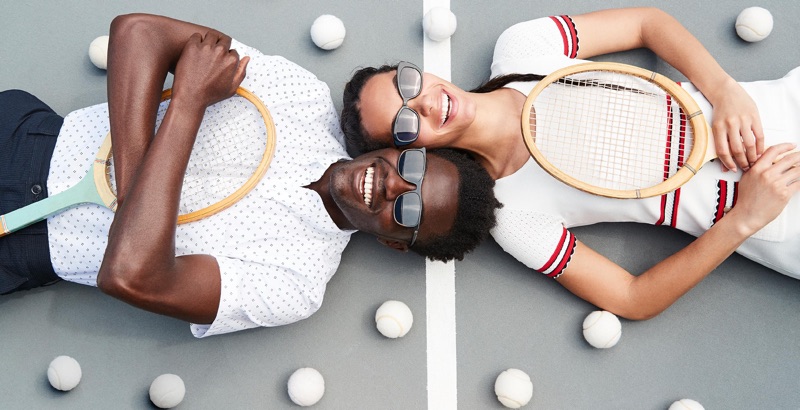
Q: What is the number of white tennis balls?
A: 11